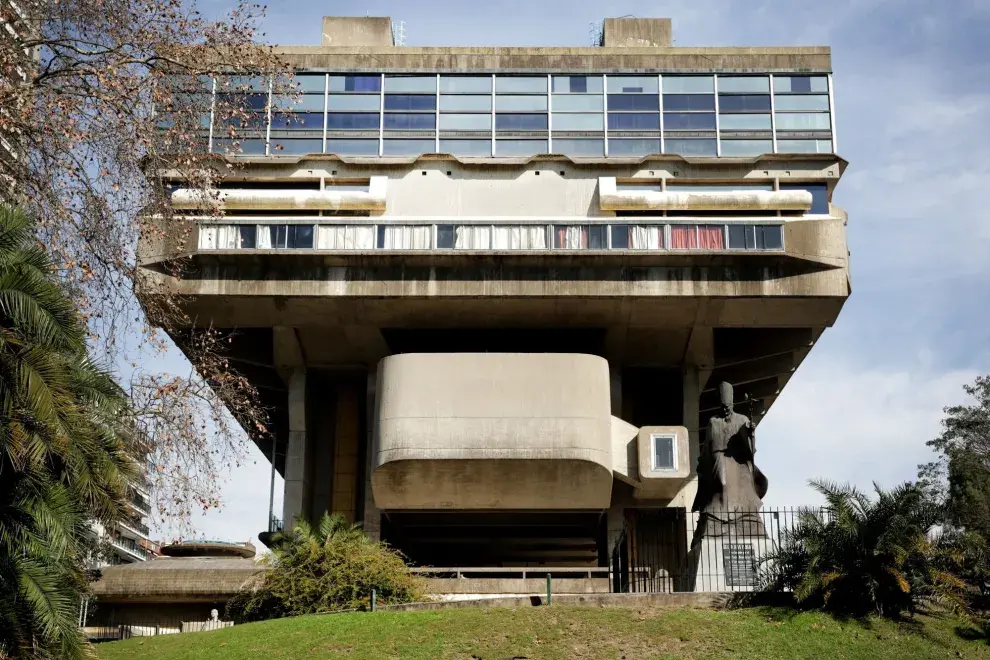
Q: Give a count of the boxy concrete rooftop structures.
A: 2